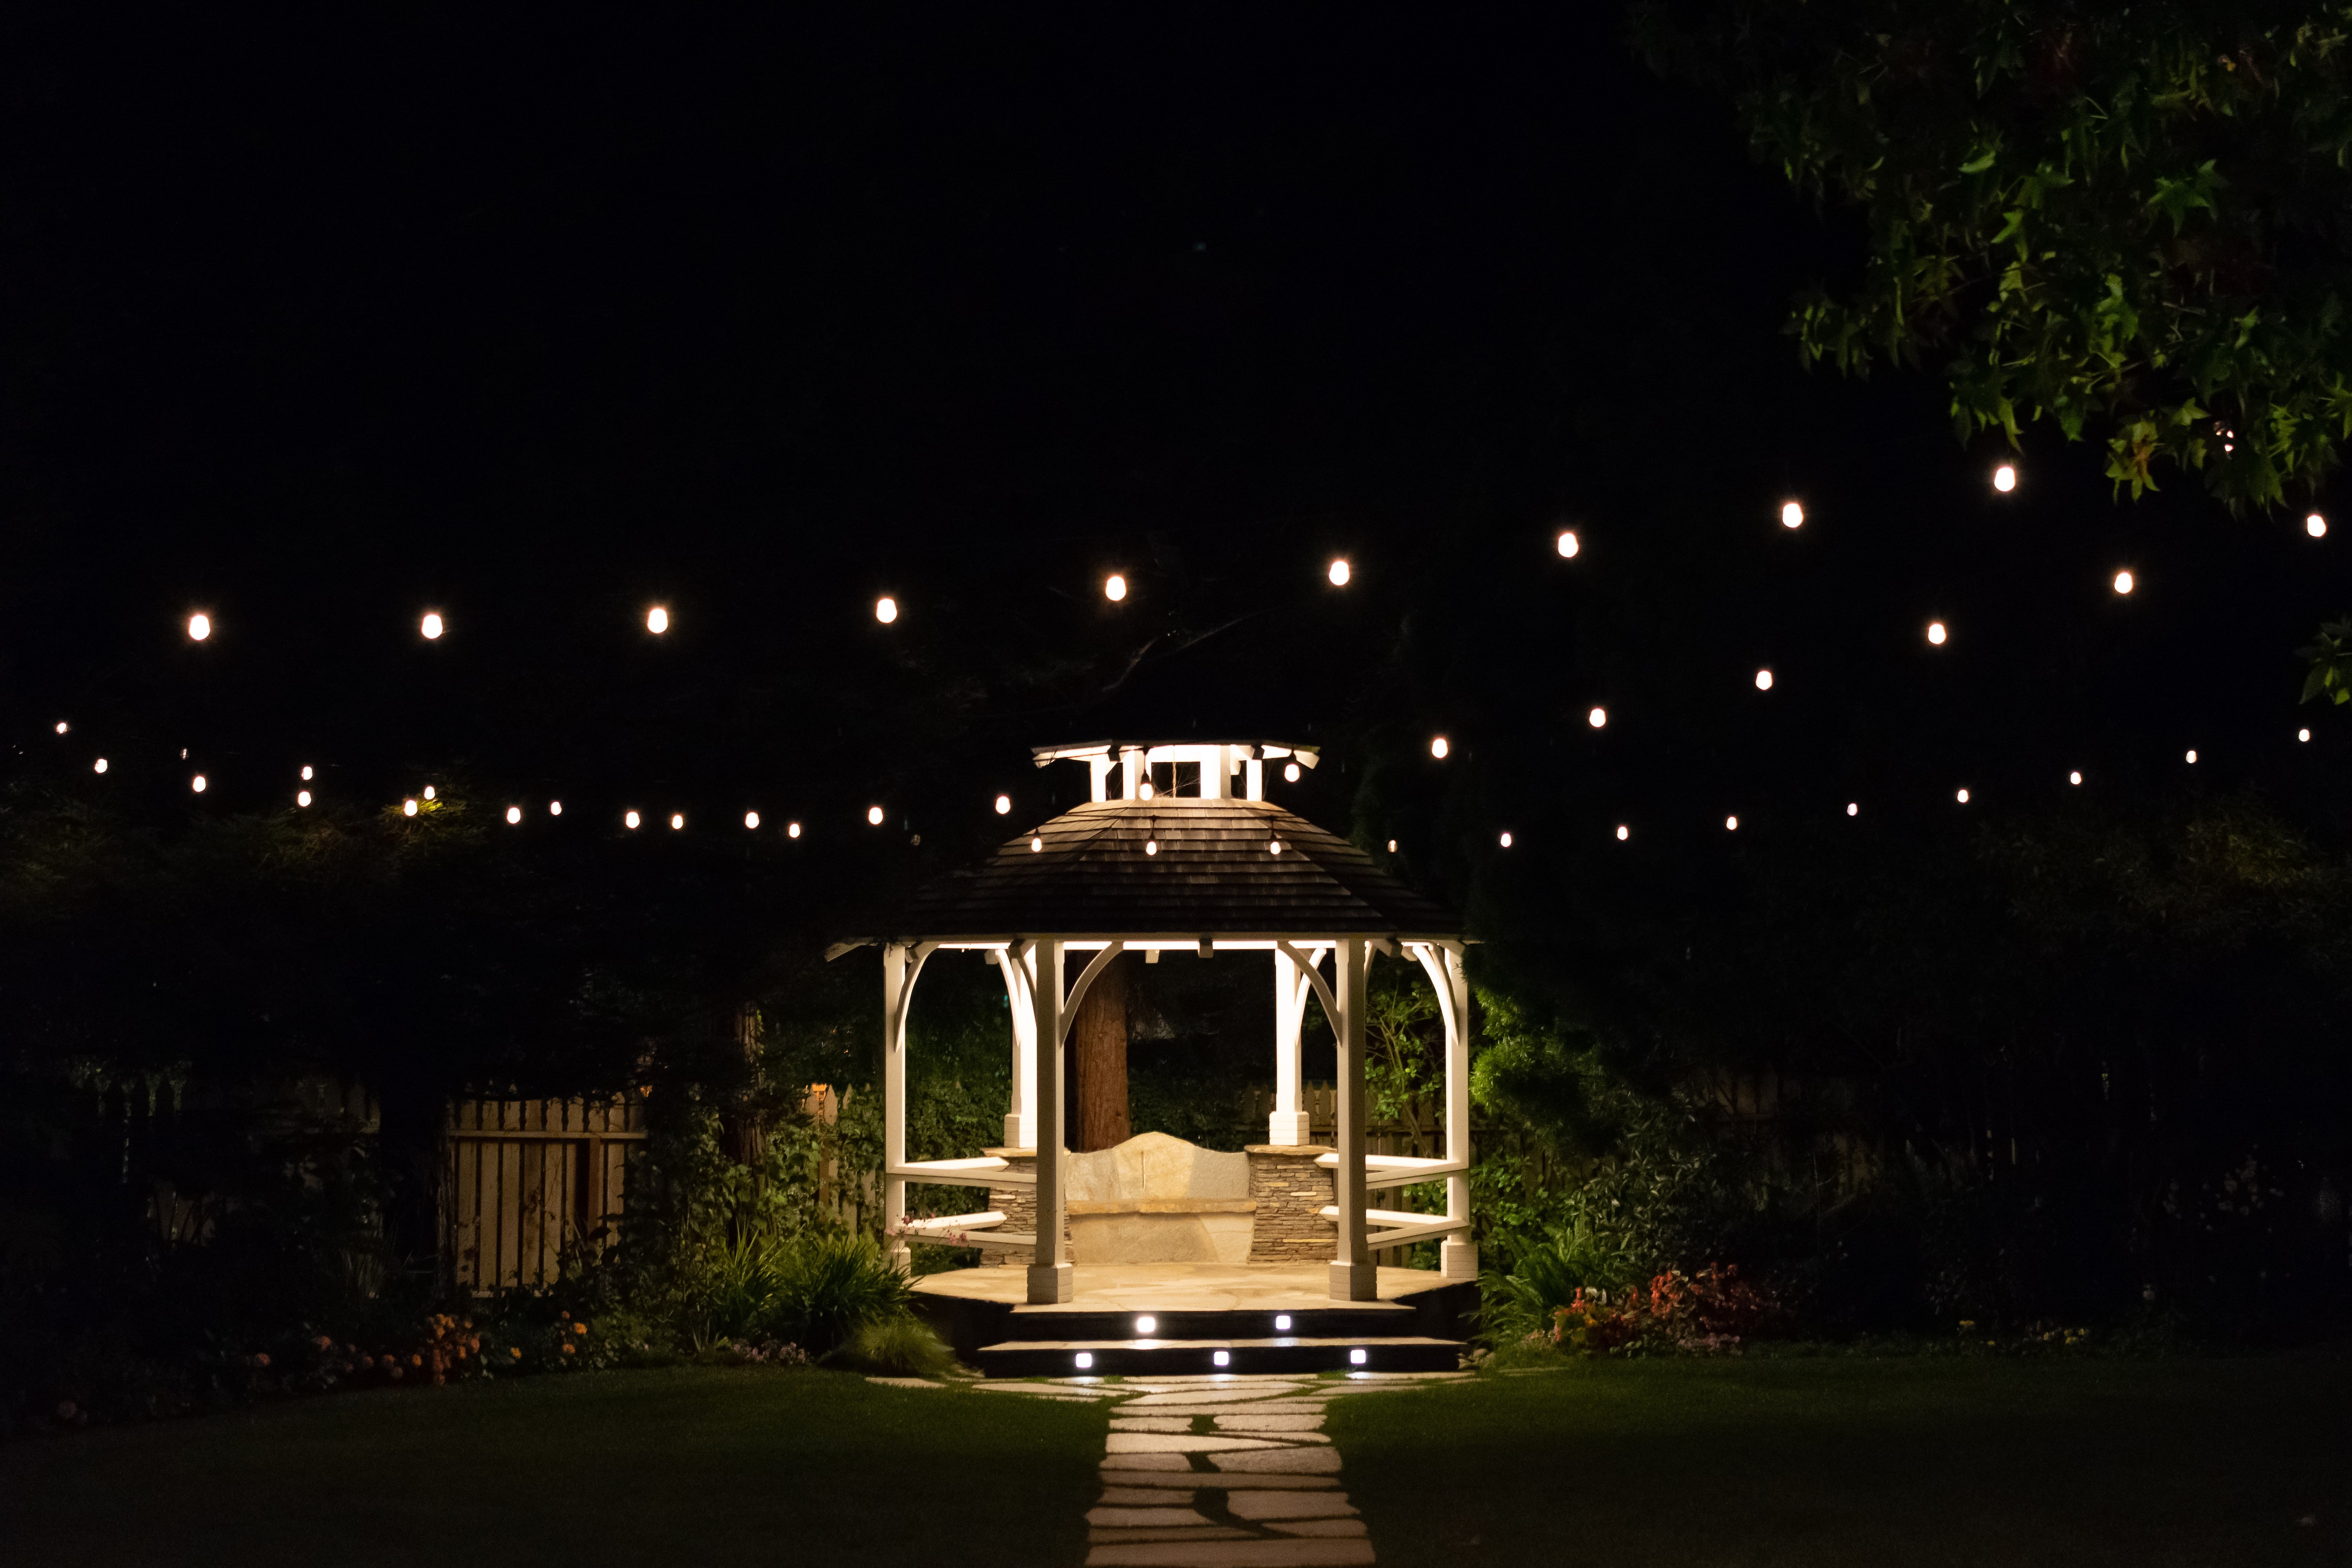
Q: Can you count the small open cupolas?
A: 1